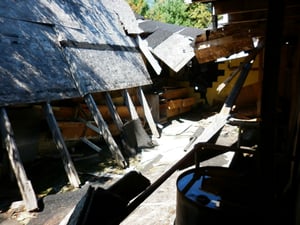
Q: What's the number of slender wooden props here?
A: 6